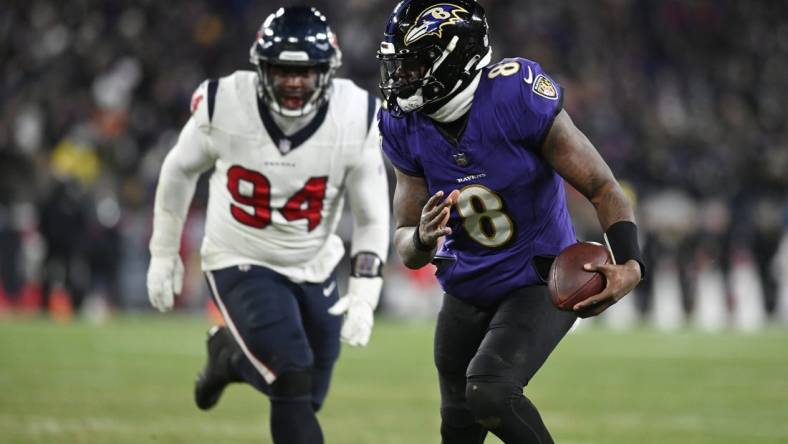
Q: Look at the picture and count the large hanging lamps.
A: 0